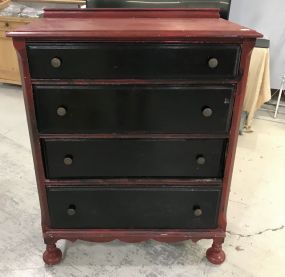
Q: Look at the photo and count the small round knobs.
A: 8